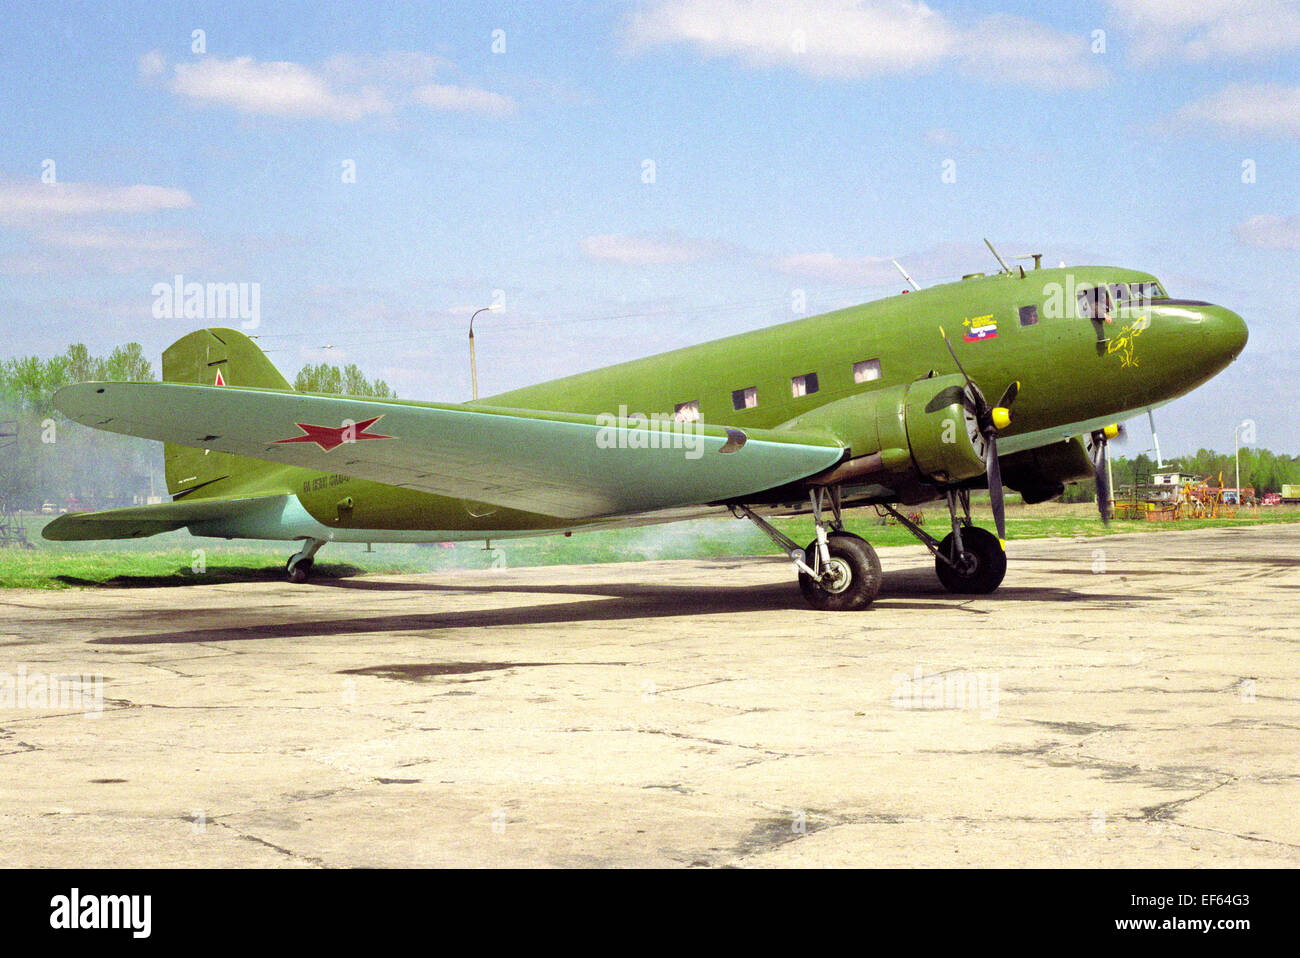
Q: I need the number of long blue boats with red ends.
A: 0